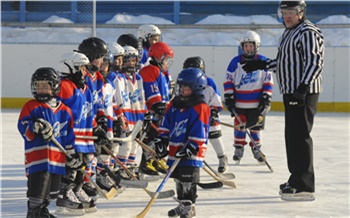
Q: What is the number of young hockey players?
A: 12